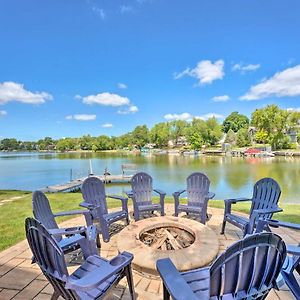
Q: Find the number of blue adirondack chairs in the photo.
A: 8